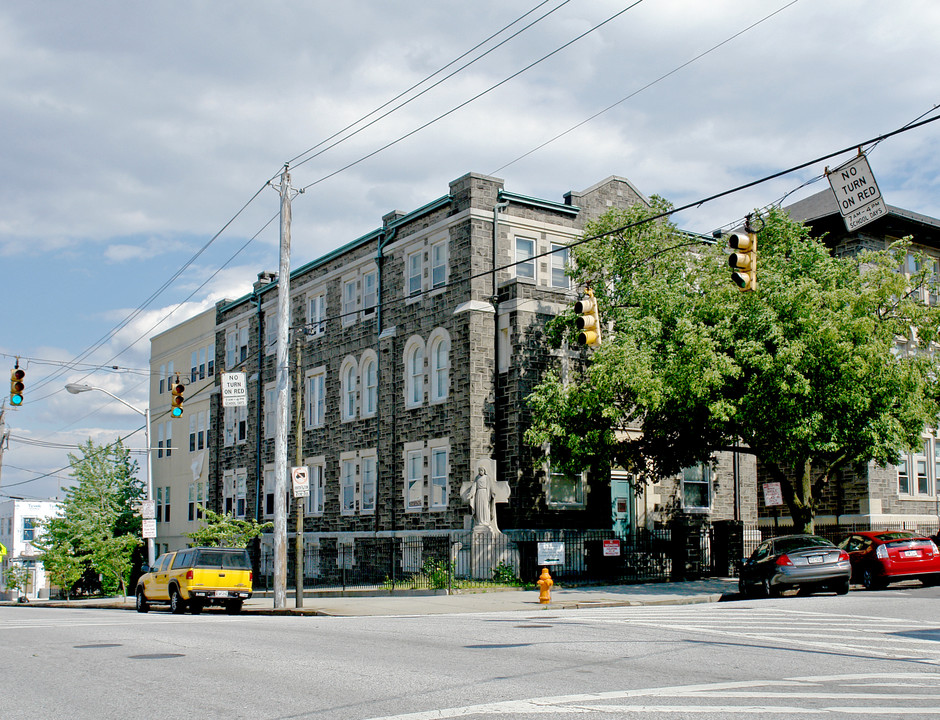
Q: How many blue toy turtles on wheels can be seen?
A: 0